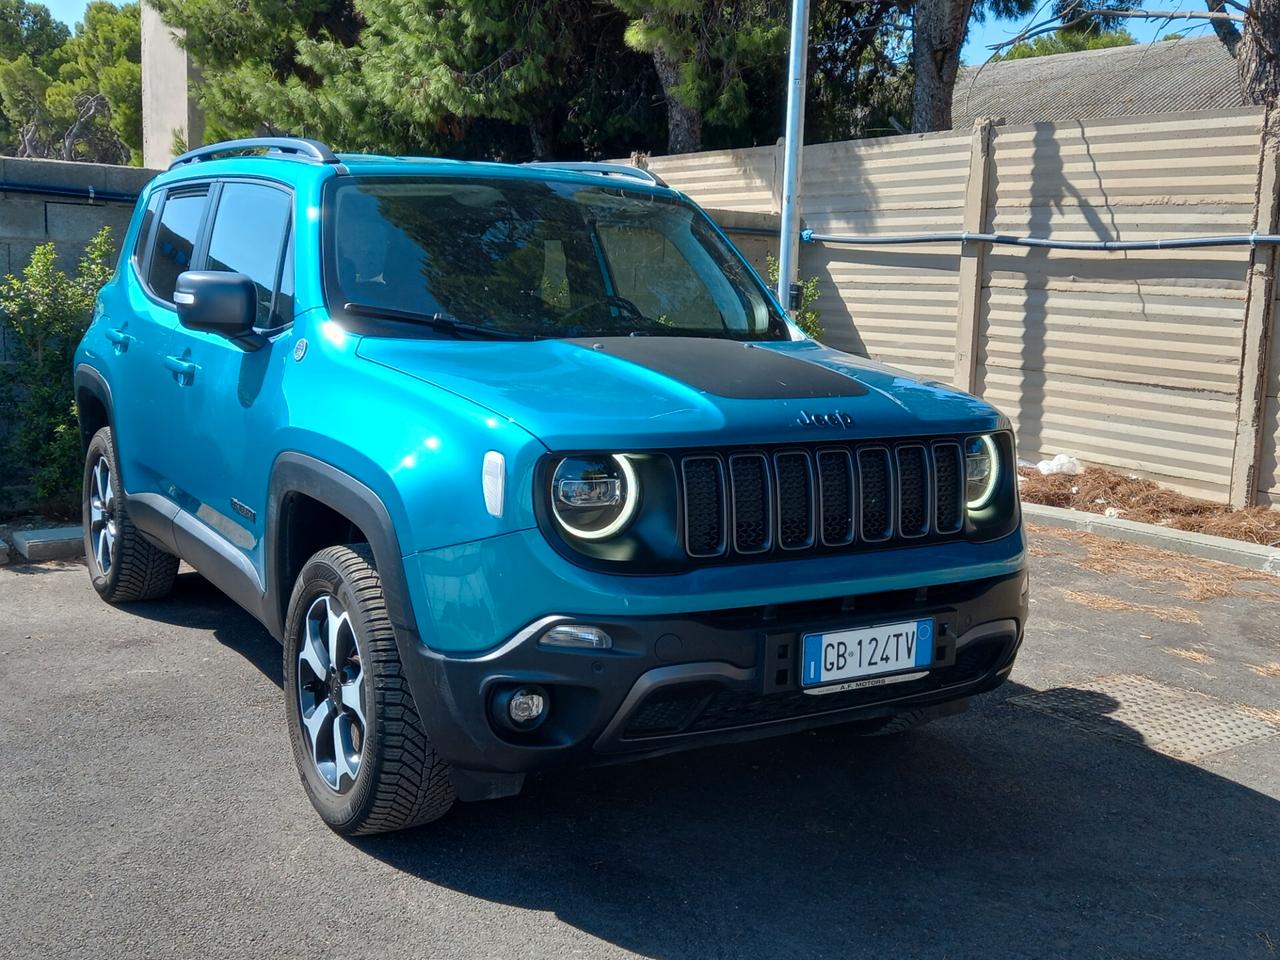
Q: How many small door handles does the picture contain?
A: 2